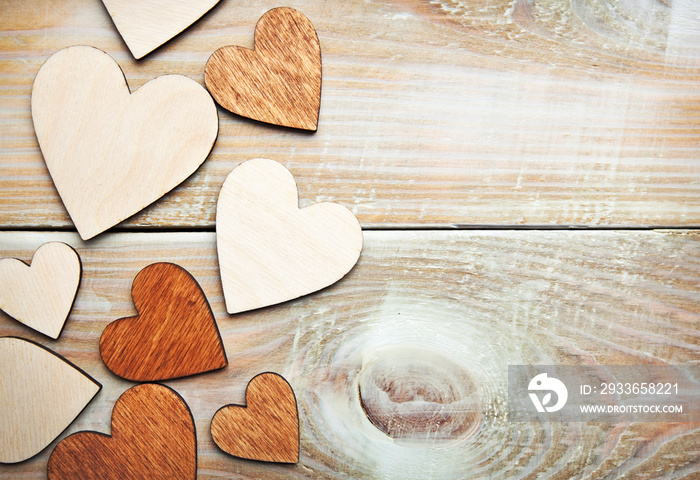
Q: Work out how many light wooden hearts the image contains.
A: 5